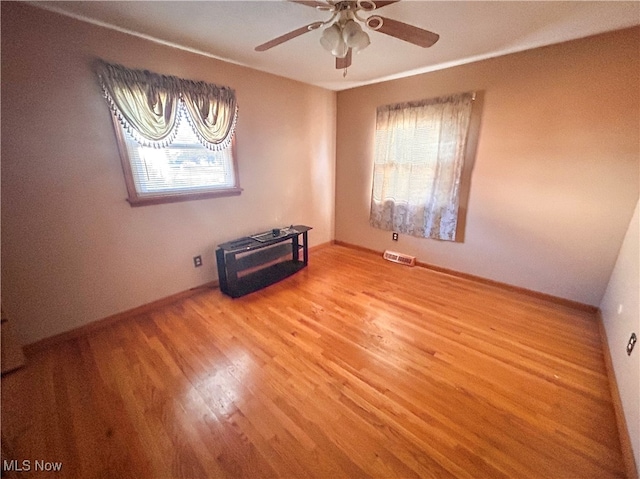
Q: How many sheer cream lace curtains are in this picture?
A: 1